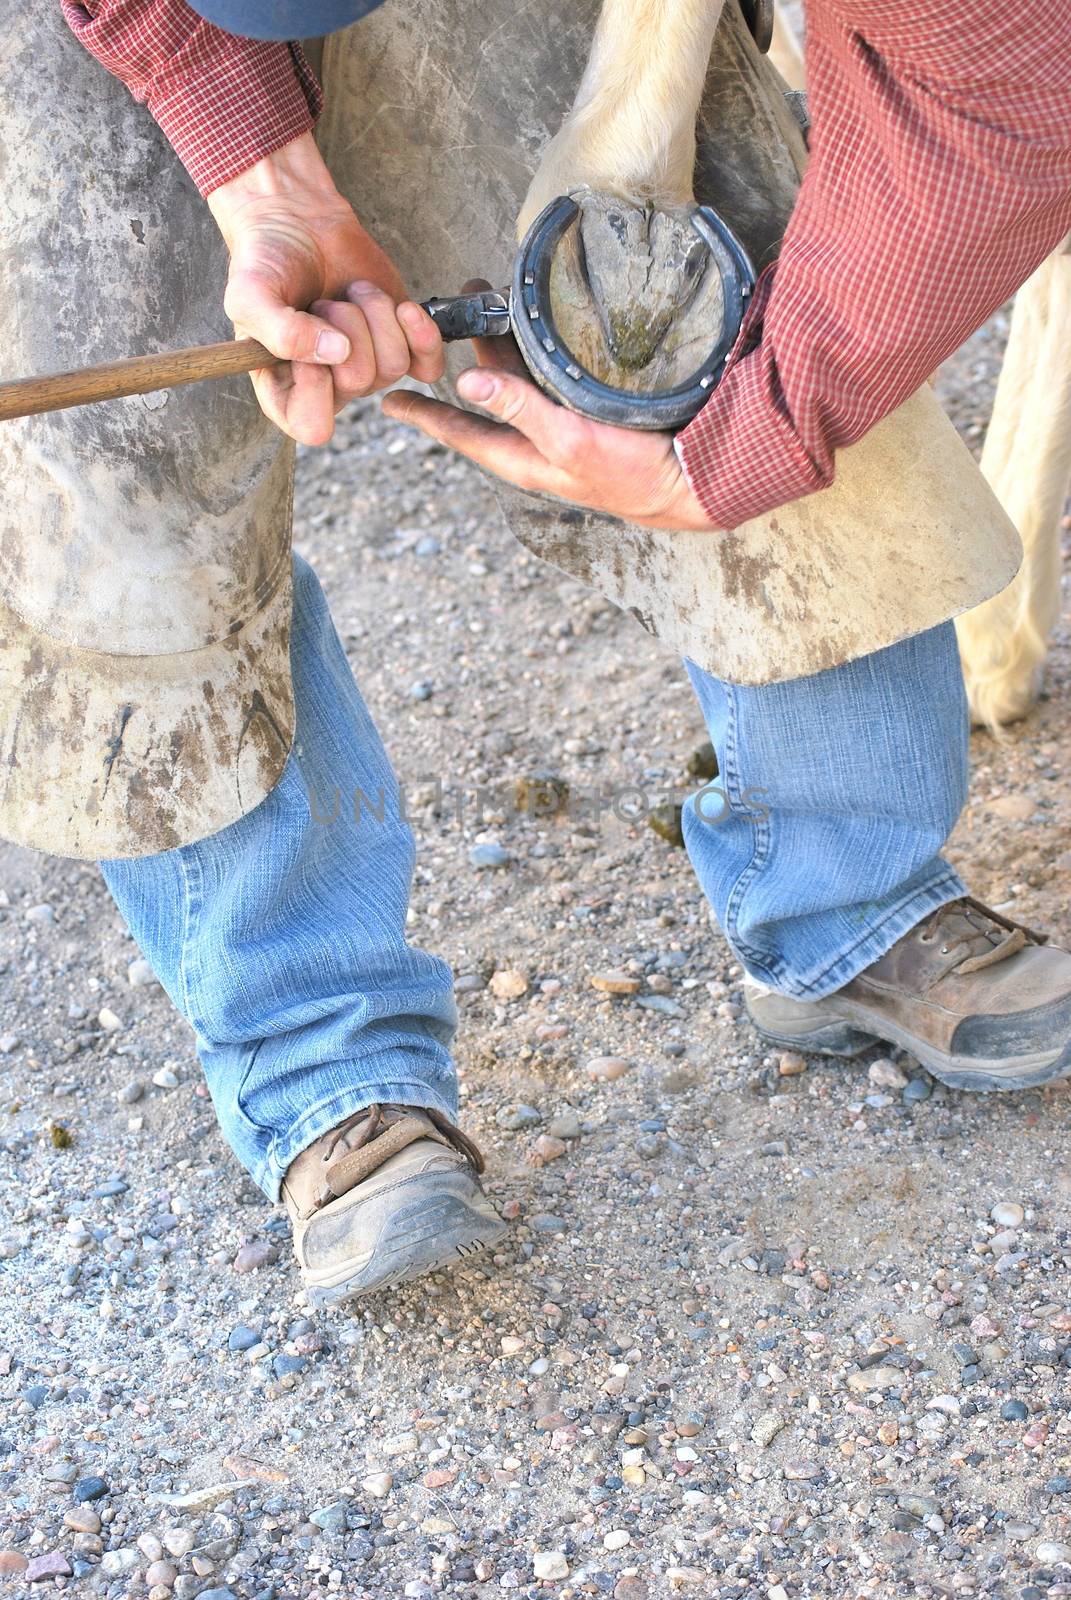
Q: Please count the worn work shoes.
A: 2